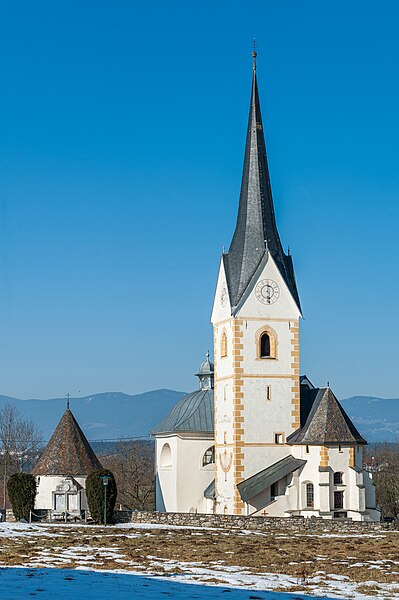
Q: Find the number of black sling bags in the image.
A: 0